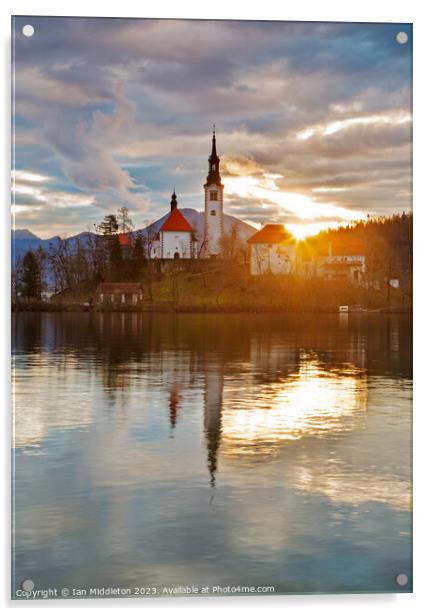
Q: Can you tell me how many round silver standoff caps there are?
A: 4